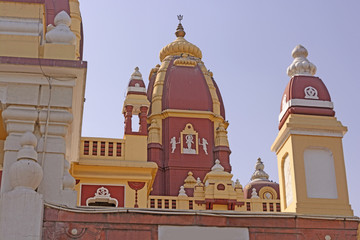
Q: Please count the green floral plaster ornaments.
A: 0